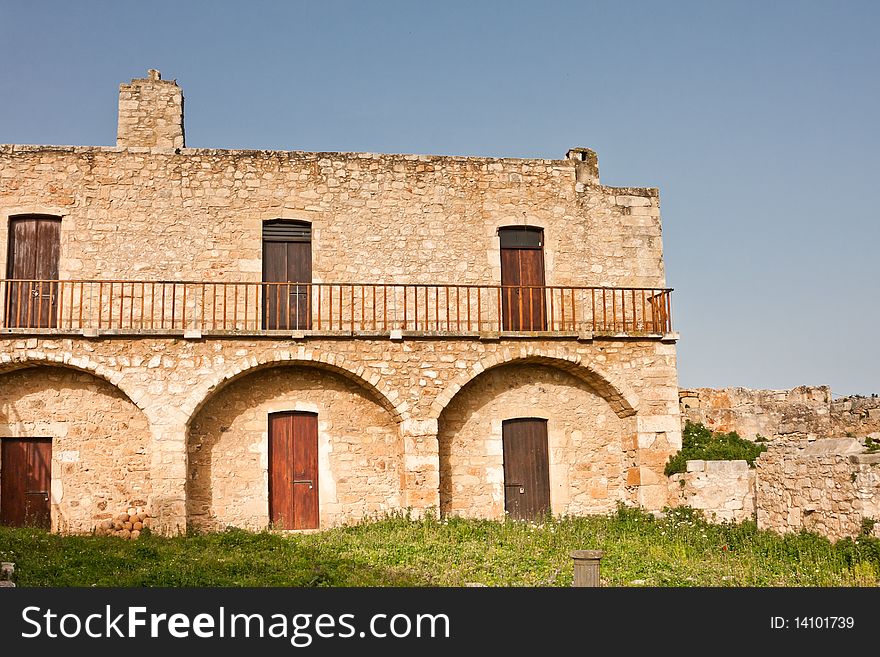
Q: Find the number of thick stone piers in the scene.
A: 3